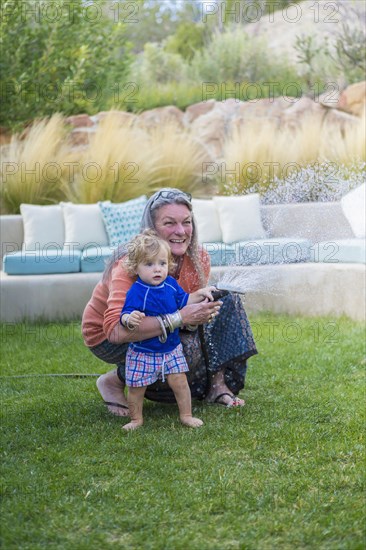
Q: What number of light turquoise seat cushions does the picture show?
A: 5